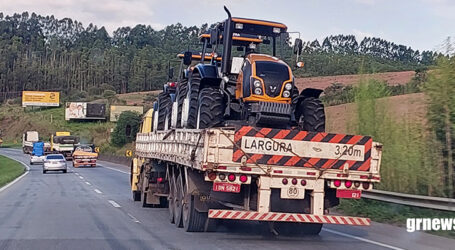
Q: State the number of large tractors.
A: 3